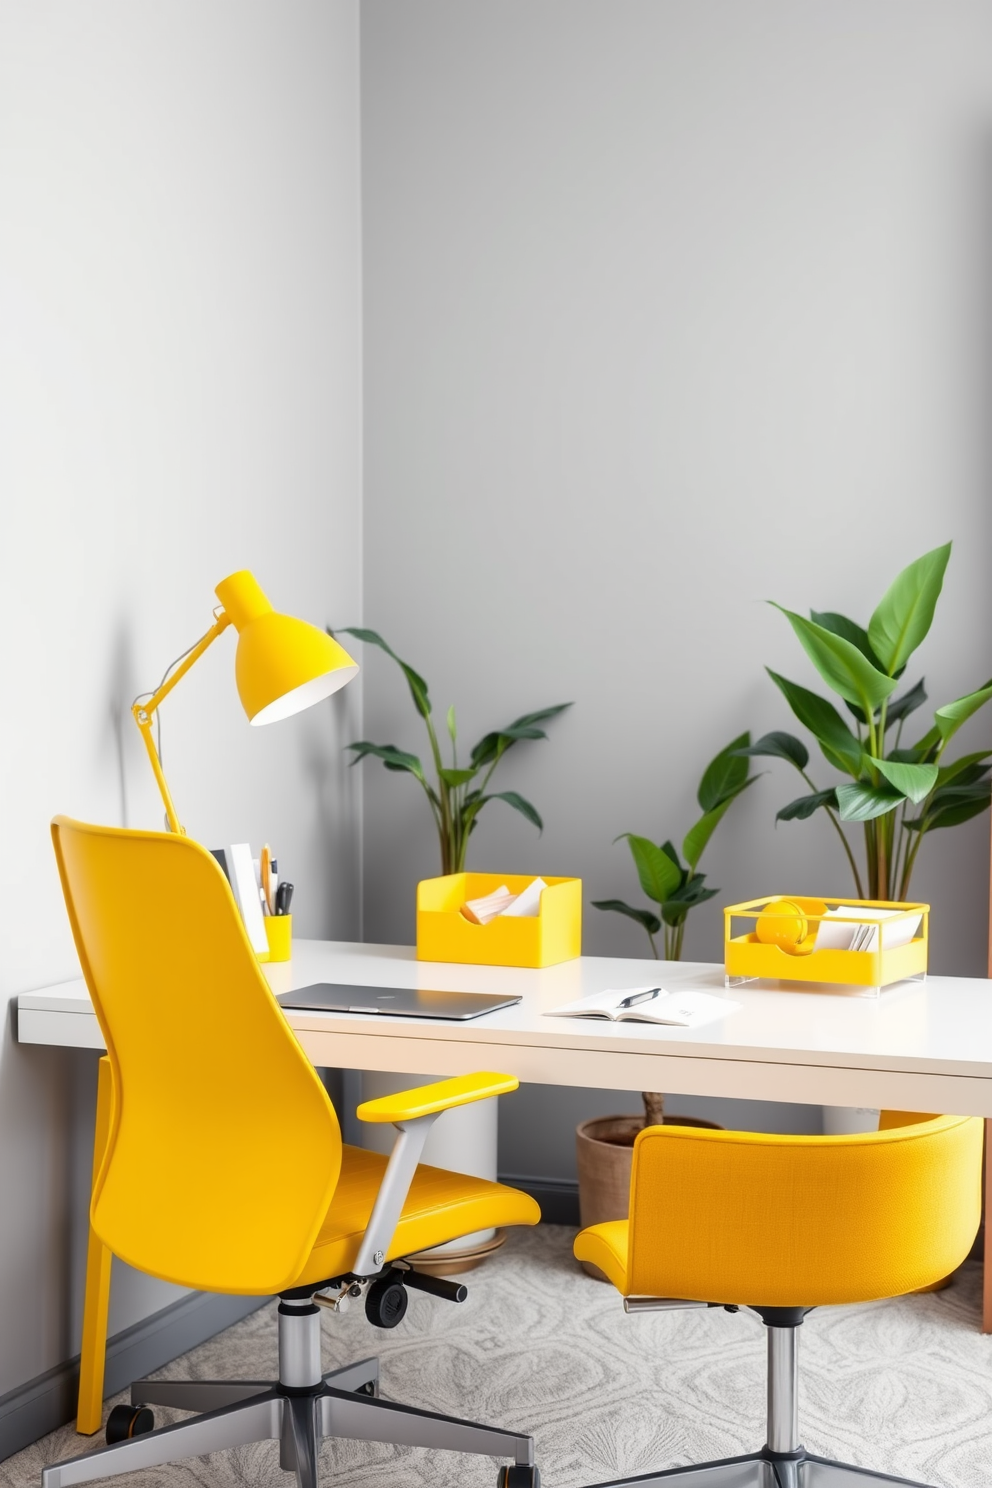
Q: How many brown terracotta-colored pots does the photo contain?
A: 1